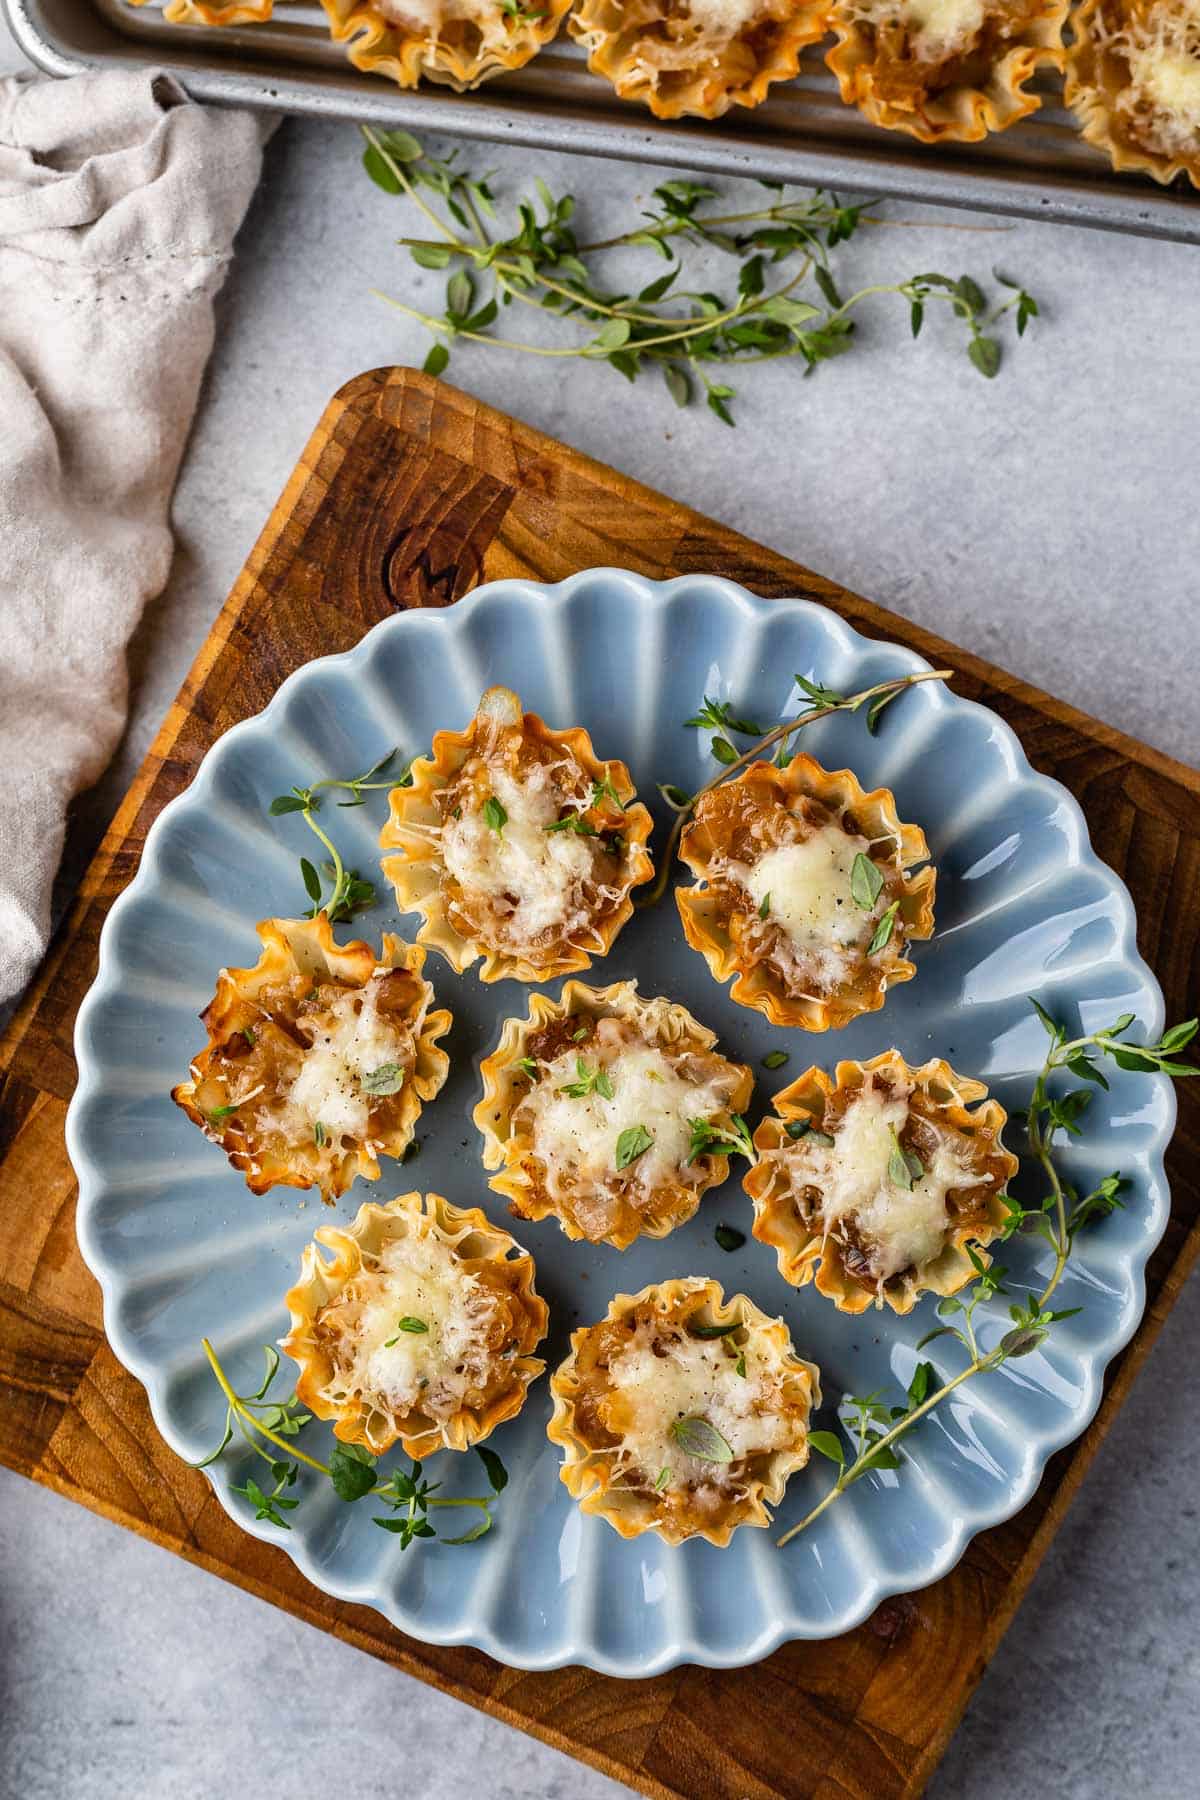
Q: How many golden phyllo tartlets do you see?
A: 12